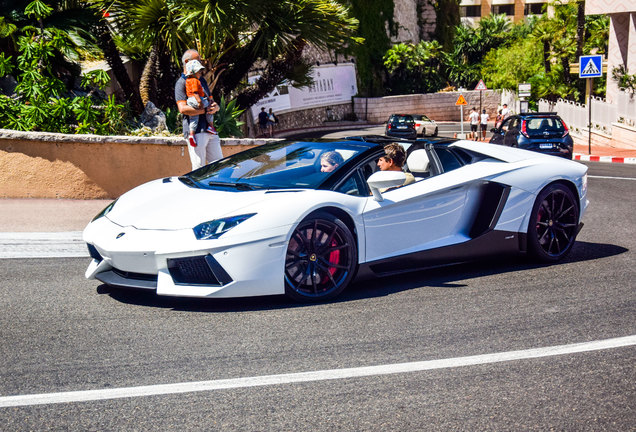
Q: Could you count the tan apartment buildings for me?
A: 1